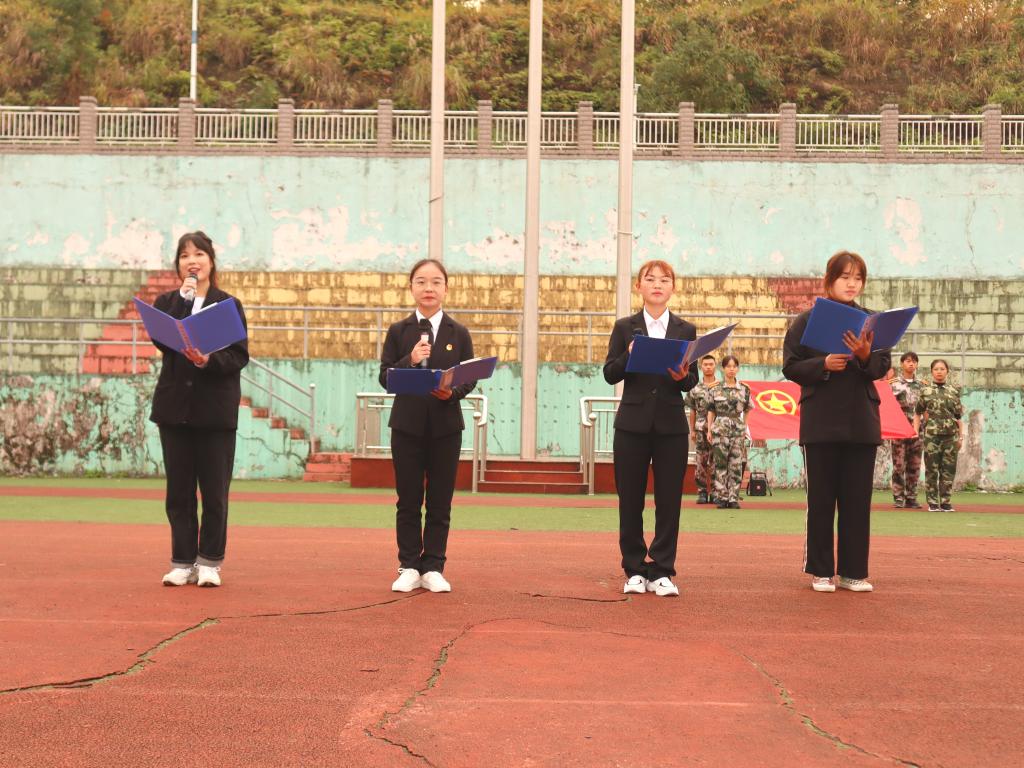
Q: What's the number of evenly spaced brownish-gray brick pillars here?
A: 10